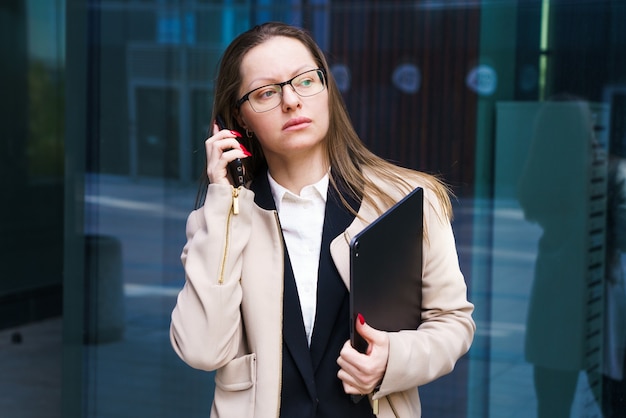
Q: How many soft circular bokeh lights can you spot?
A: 3